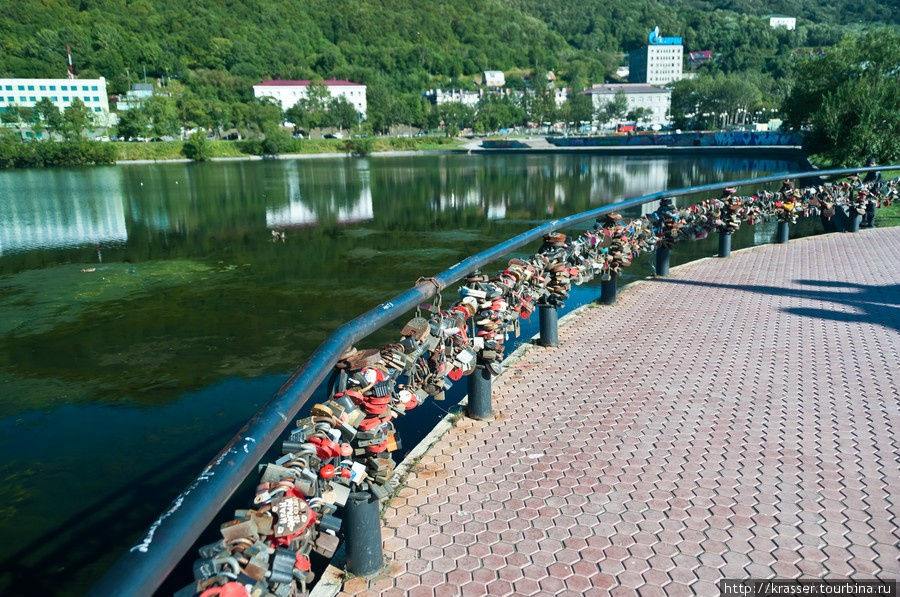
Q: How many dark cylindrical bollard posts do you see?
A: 8